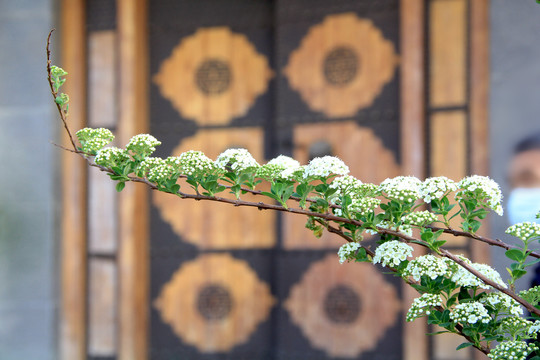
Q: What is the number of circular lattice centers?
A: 4